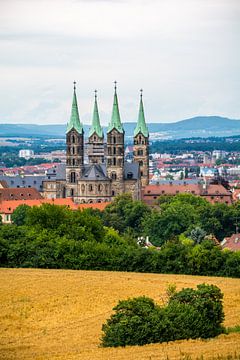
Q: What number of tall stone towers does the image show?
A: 4